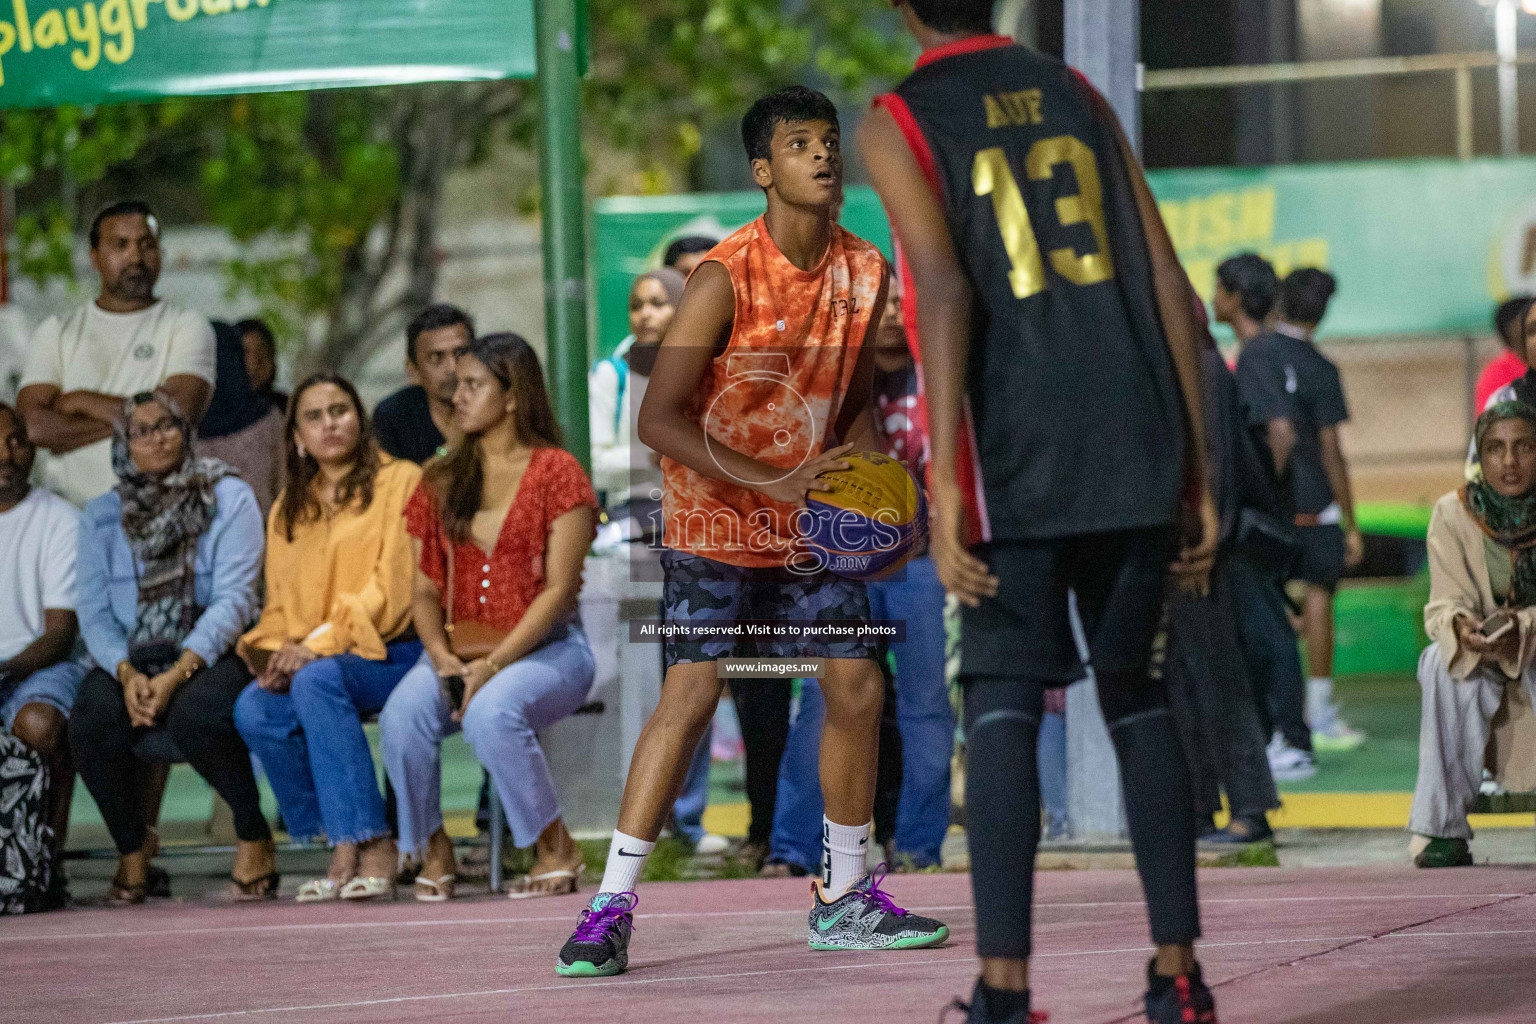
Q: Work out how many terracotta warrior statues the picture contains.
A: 0